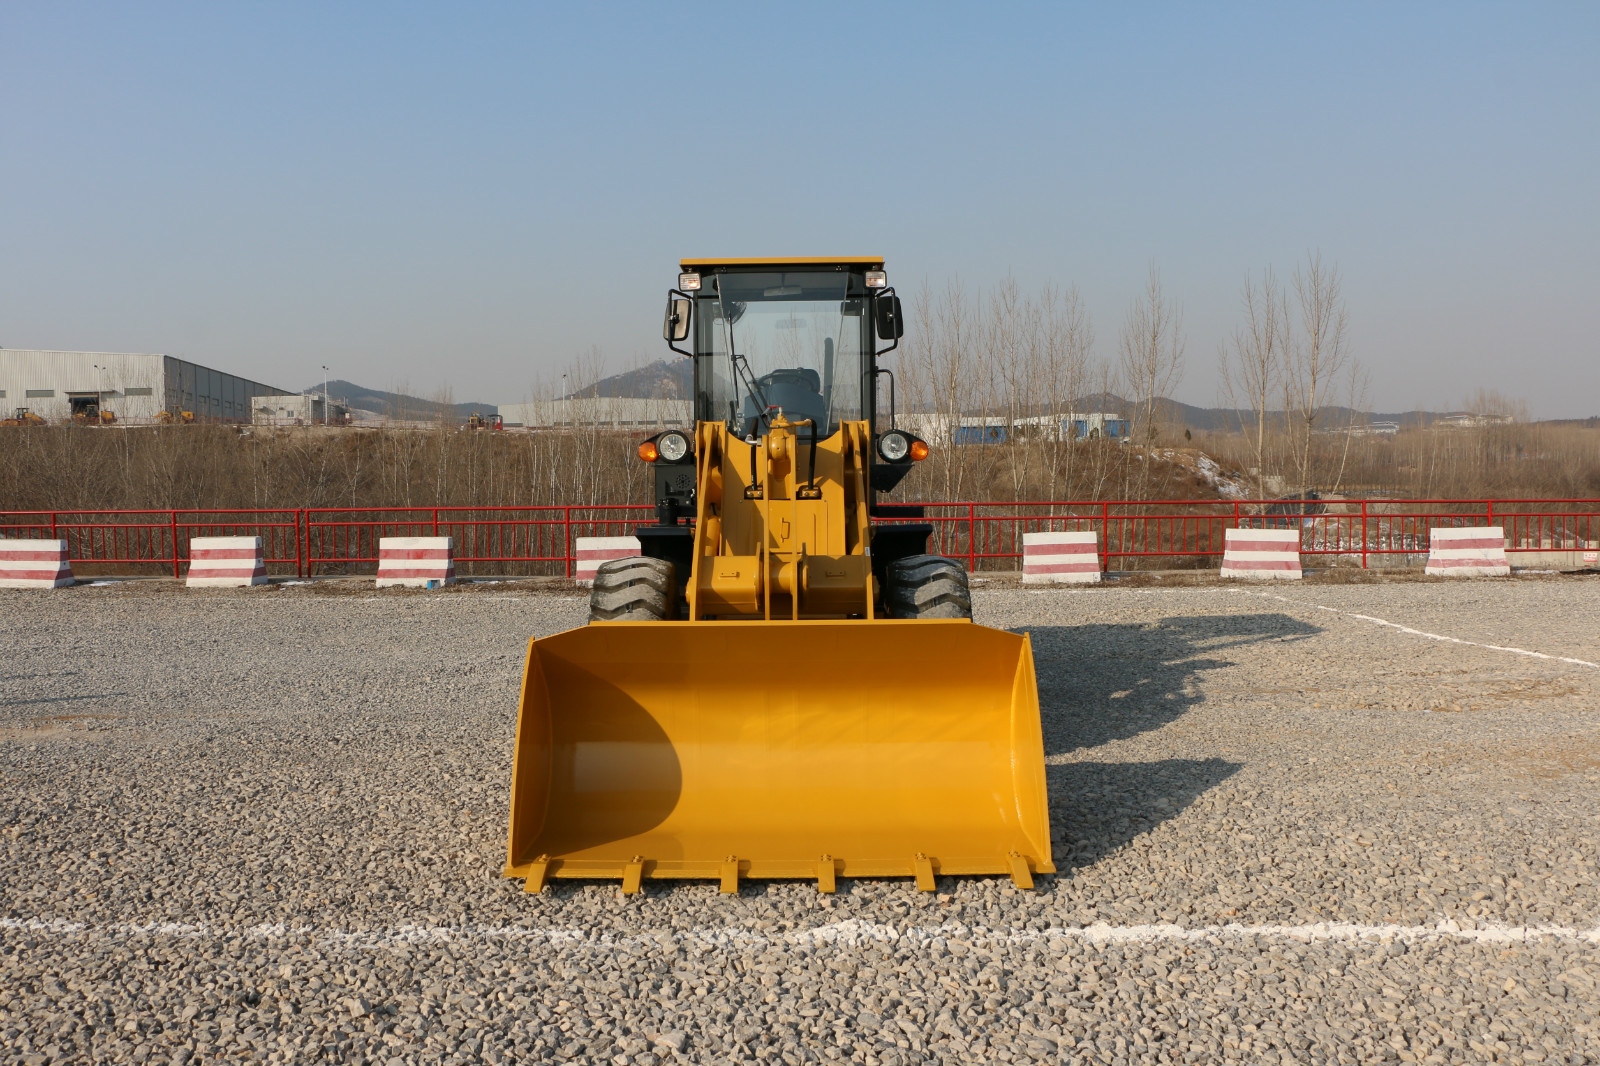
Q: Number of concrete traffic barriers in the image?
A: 7